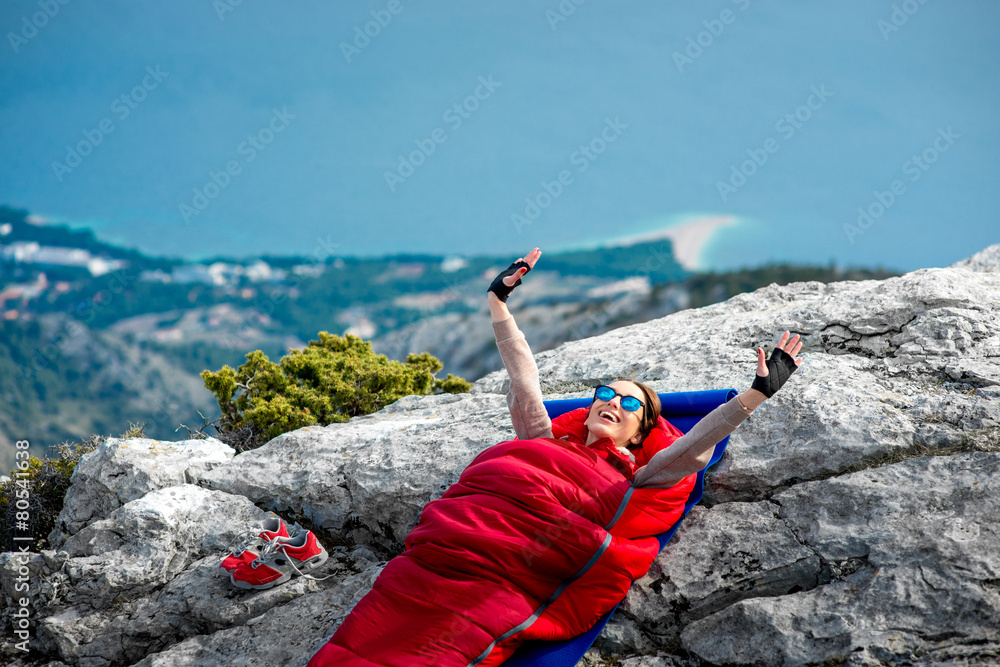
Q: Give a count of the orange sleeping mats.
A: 0